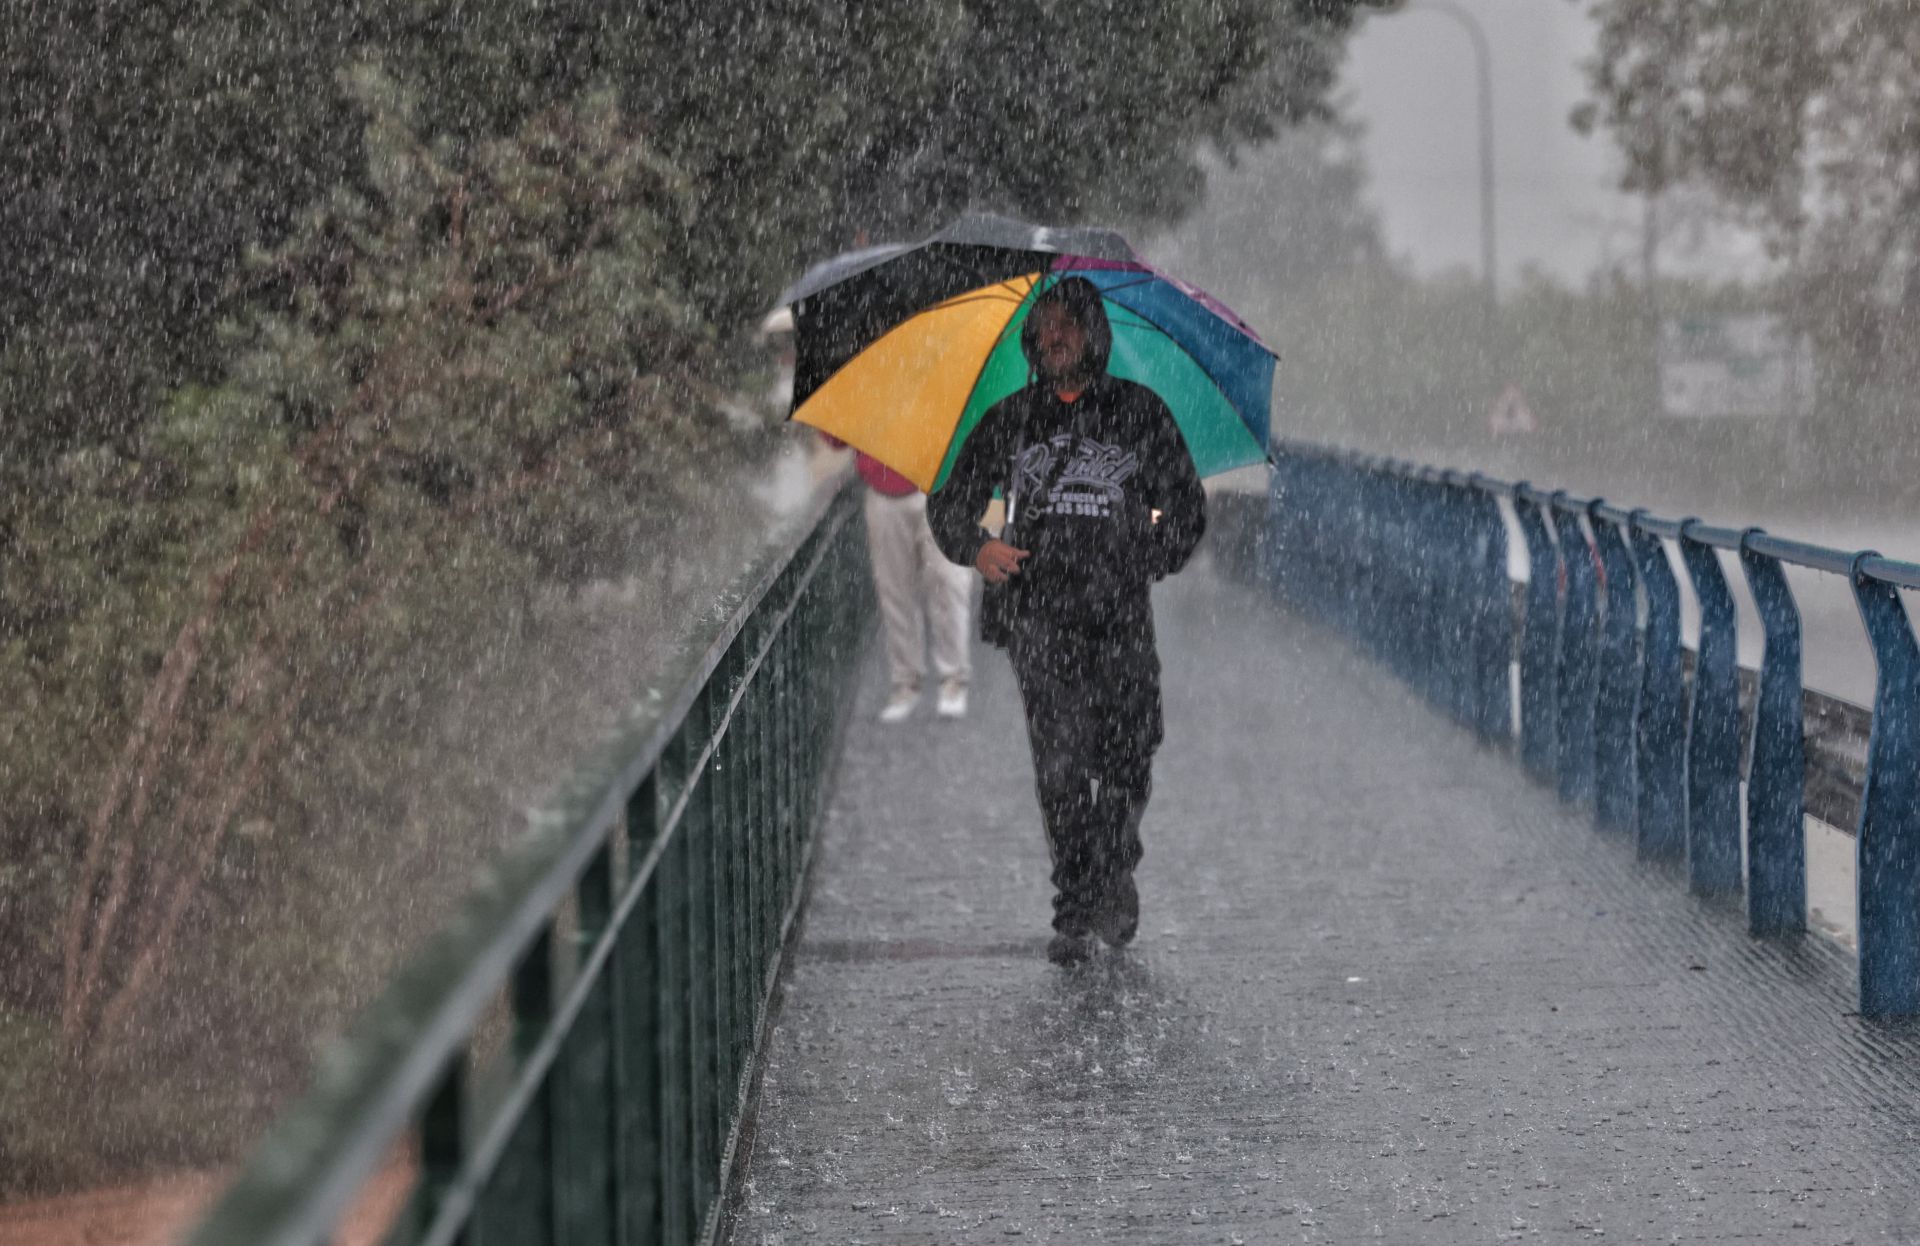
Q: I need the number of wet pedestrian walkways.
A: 1